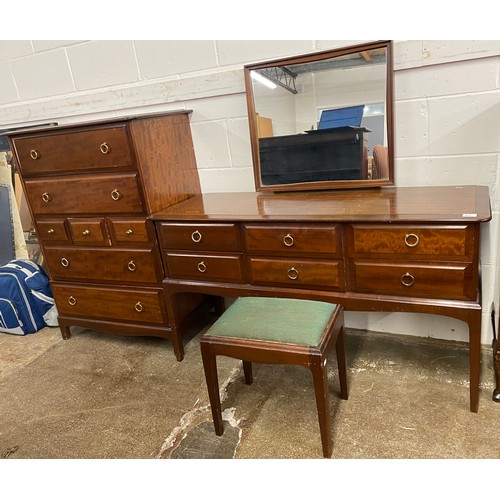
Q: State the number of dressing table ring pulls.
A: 6